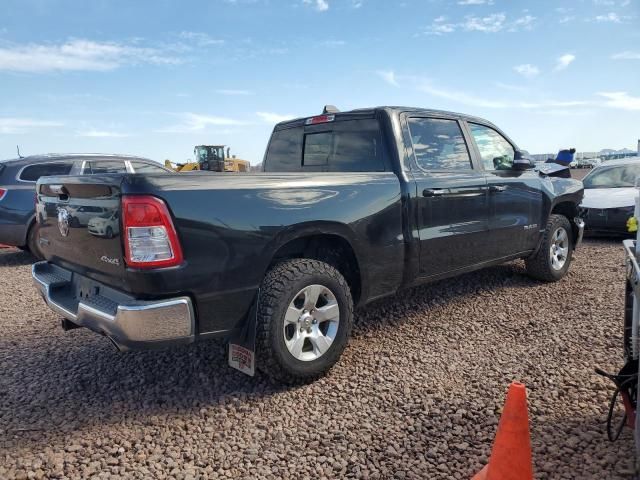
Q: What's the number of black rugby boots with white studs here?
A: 0